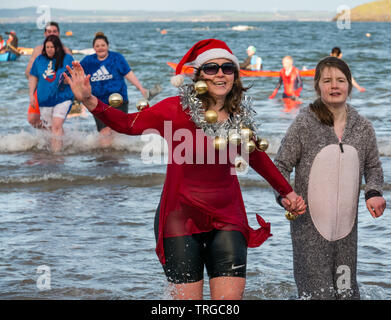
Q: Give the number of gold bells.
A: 11